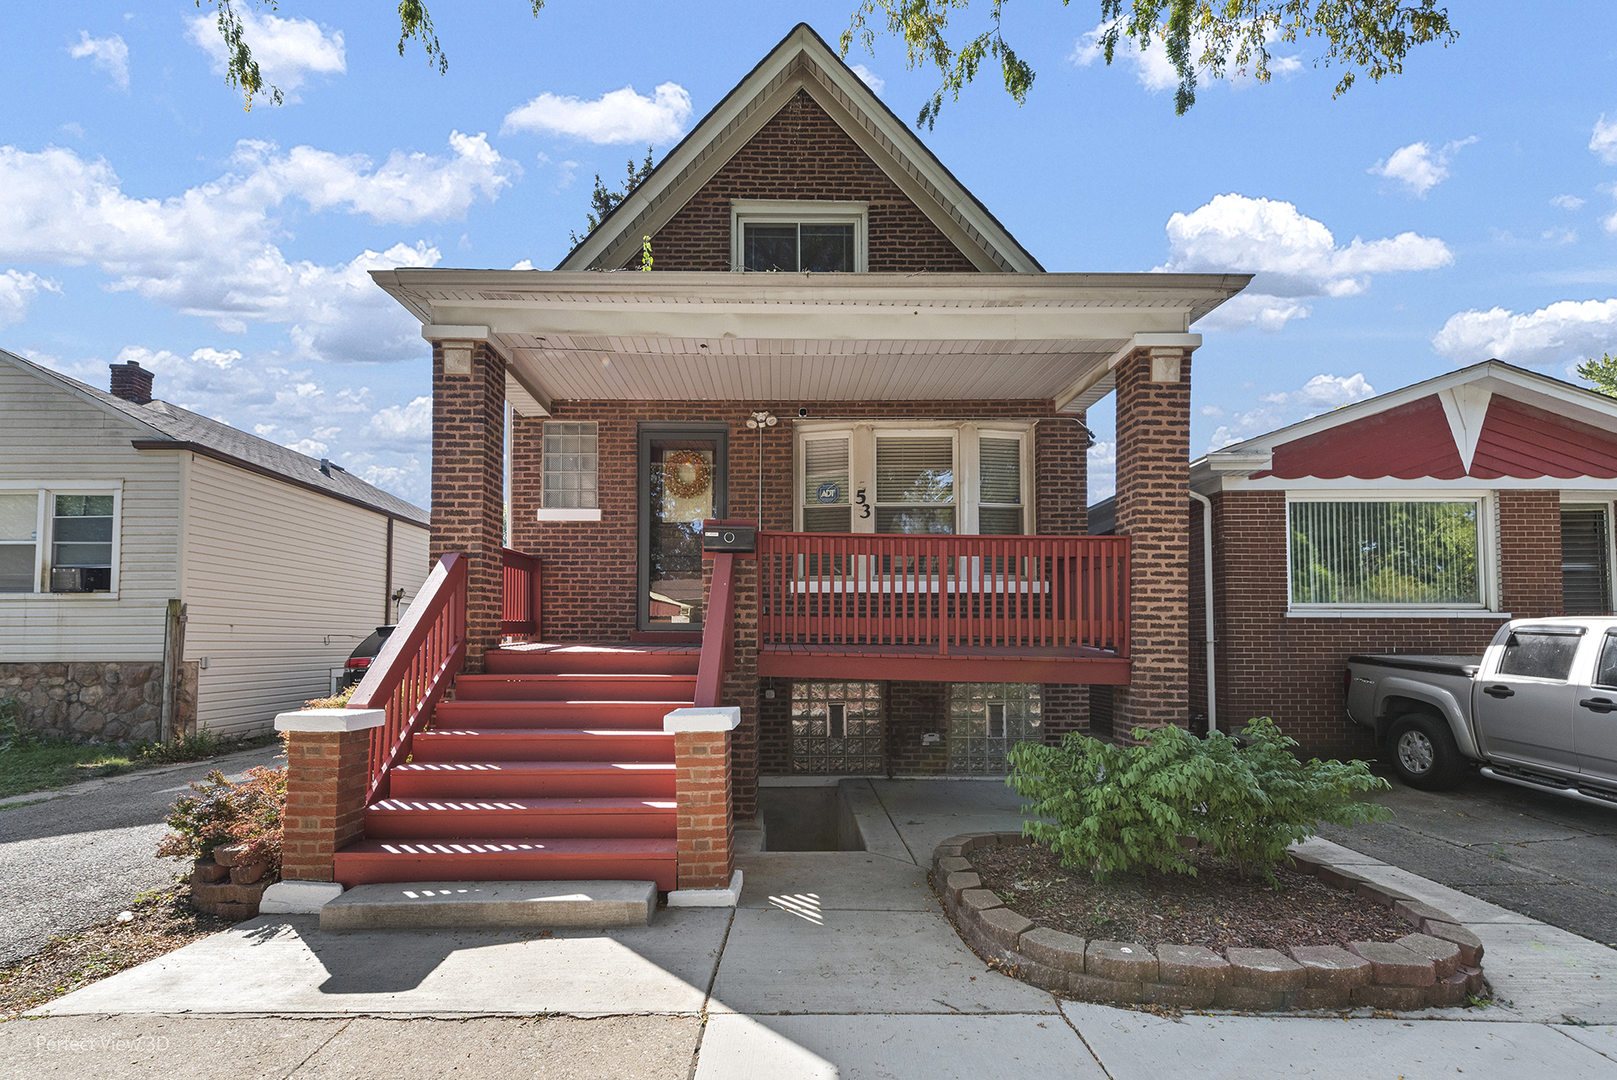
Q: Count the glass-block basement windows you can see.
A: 2